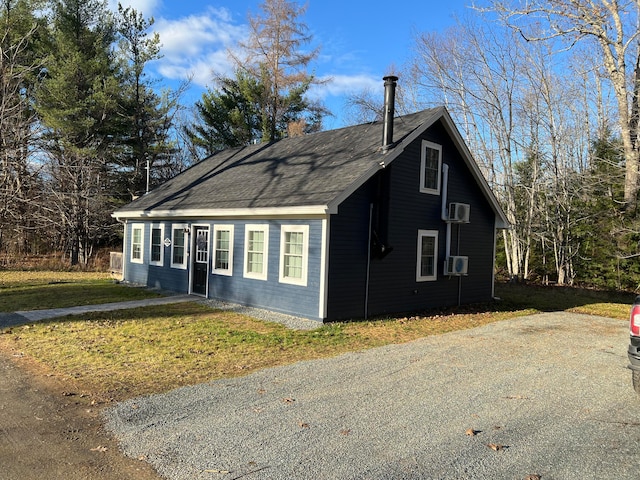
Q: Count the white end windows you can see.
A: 2